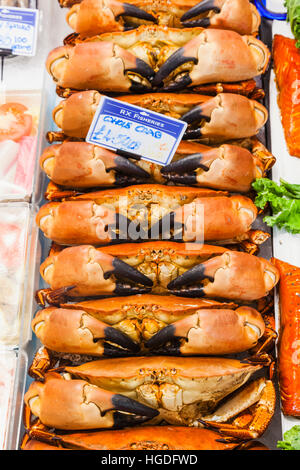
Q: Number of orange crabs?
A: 9